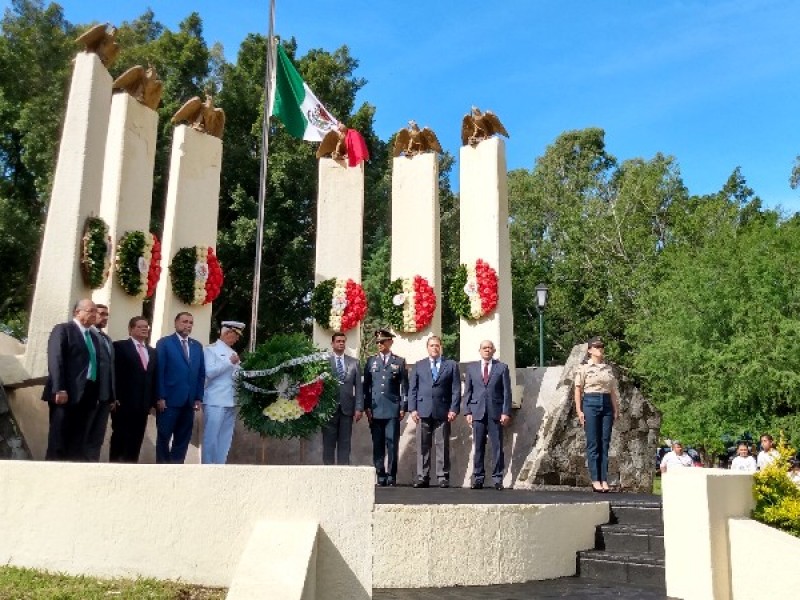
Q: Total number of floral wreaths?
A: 7